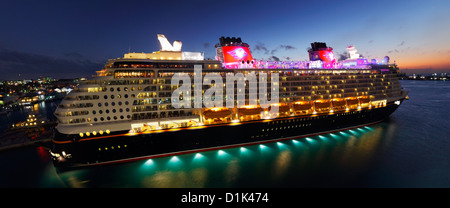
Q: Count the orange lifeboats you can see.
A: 8